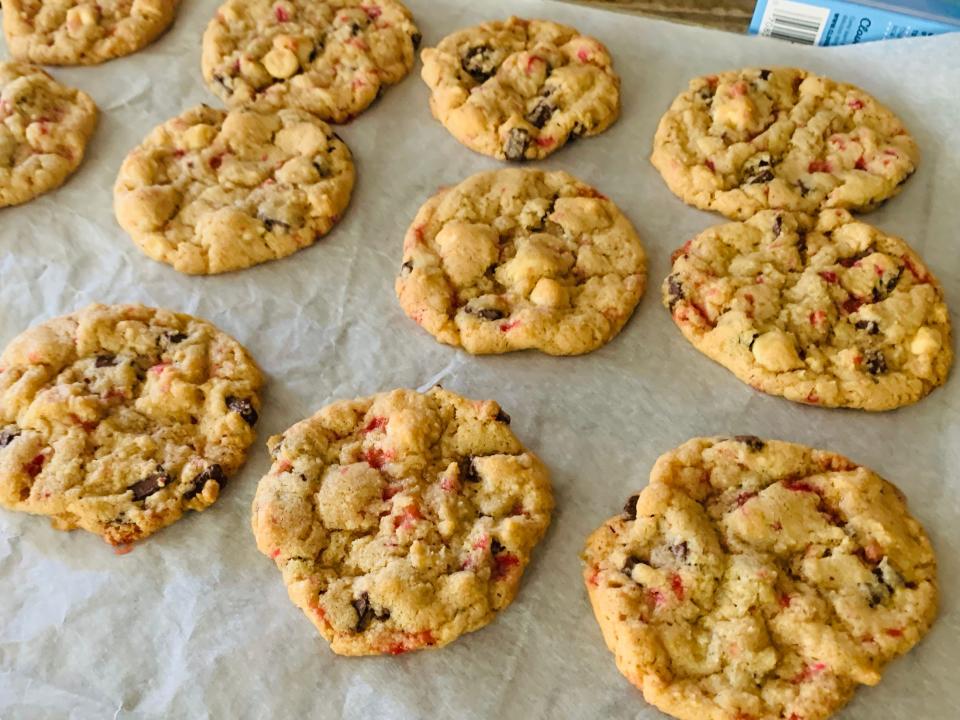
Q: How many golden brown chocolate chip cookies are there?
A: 11